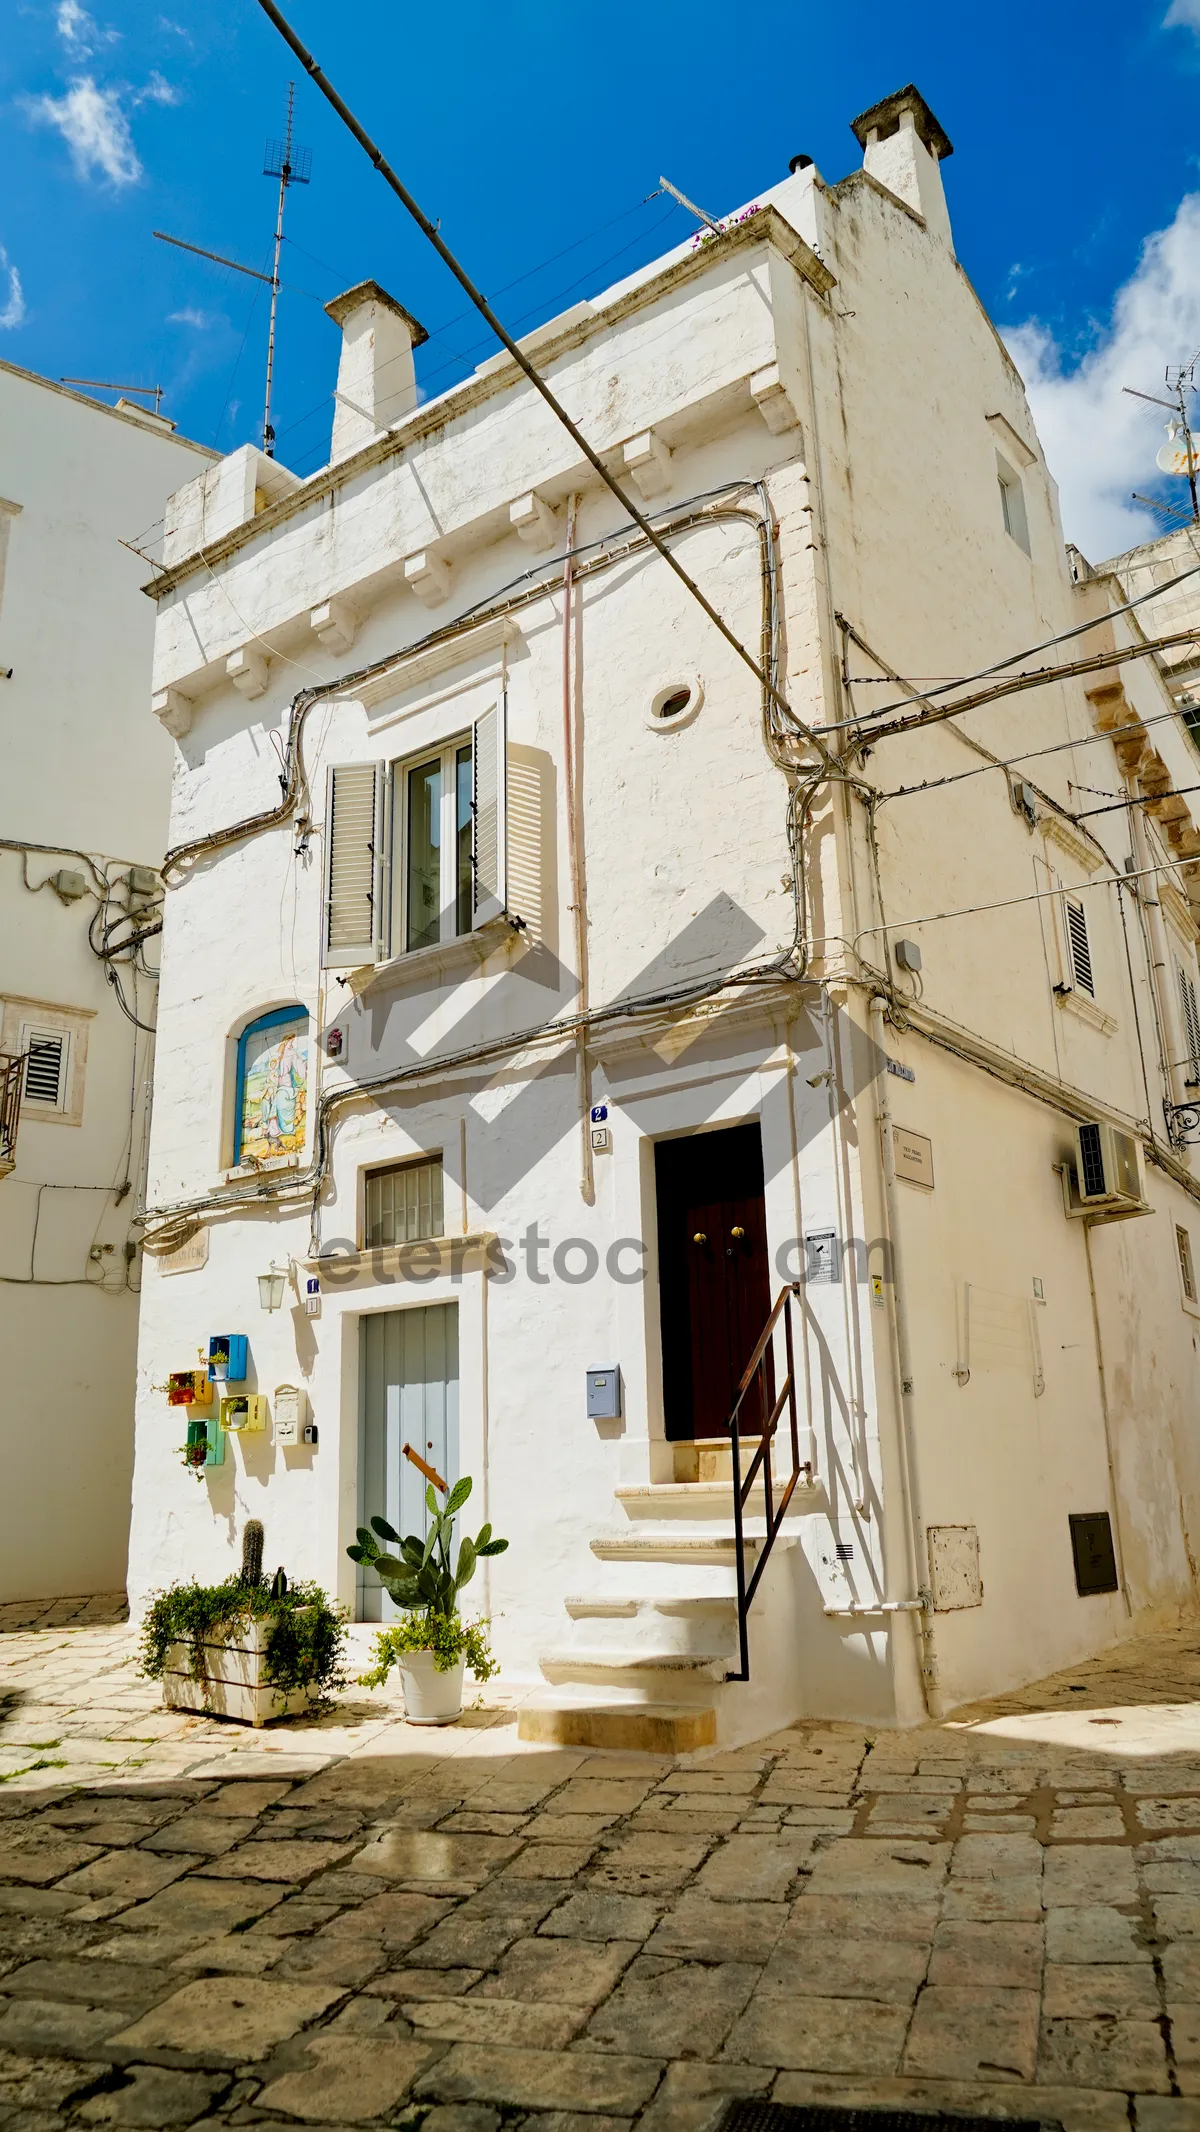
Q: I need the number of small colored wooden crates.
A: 4